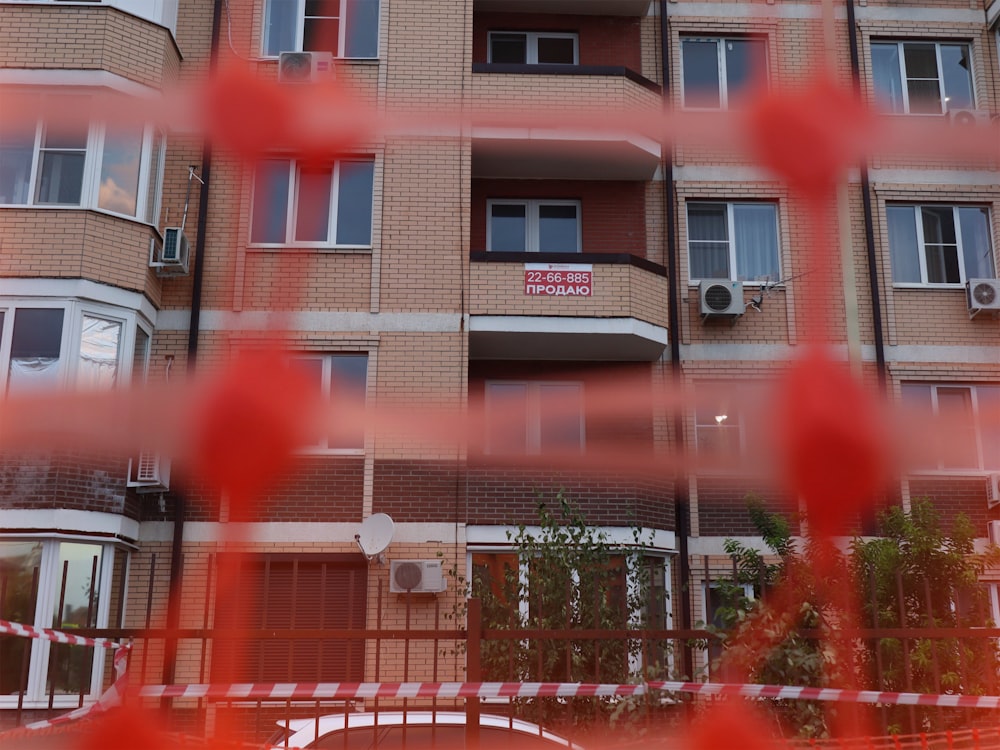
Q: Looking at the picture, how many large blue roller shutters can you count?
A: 0